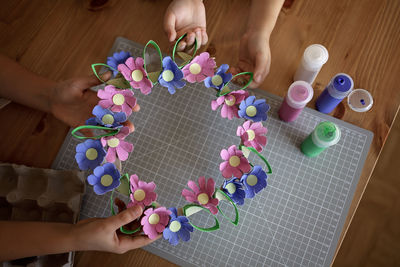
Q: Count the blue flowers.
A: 10